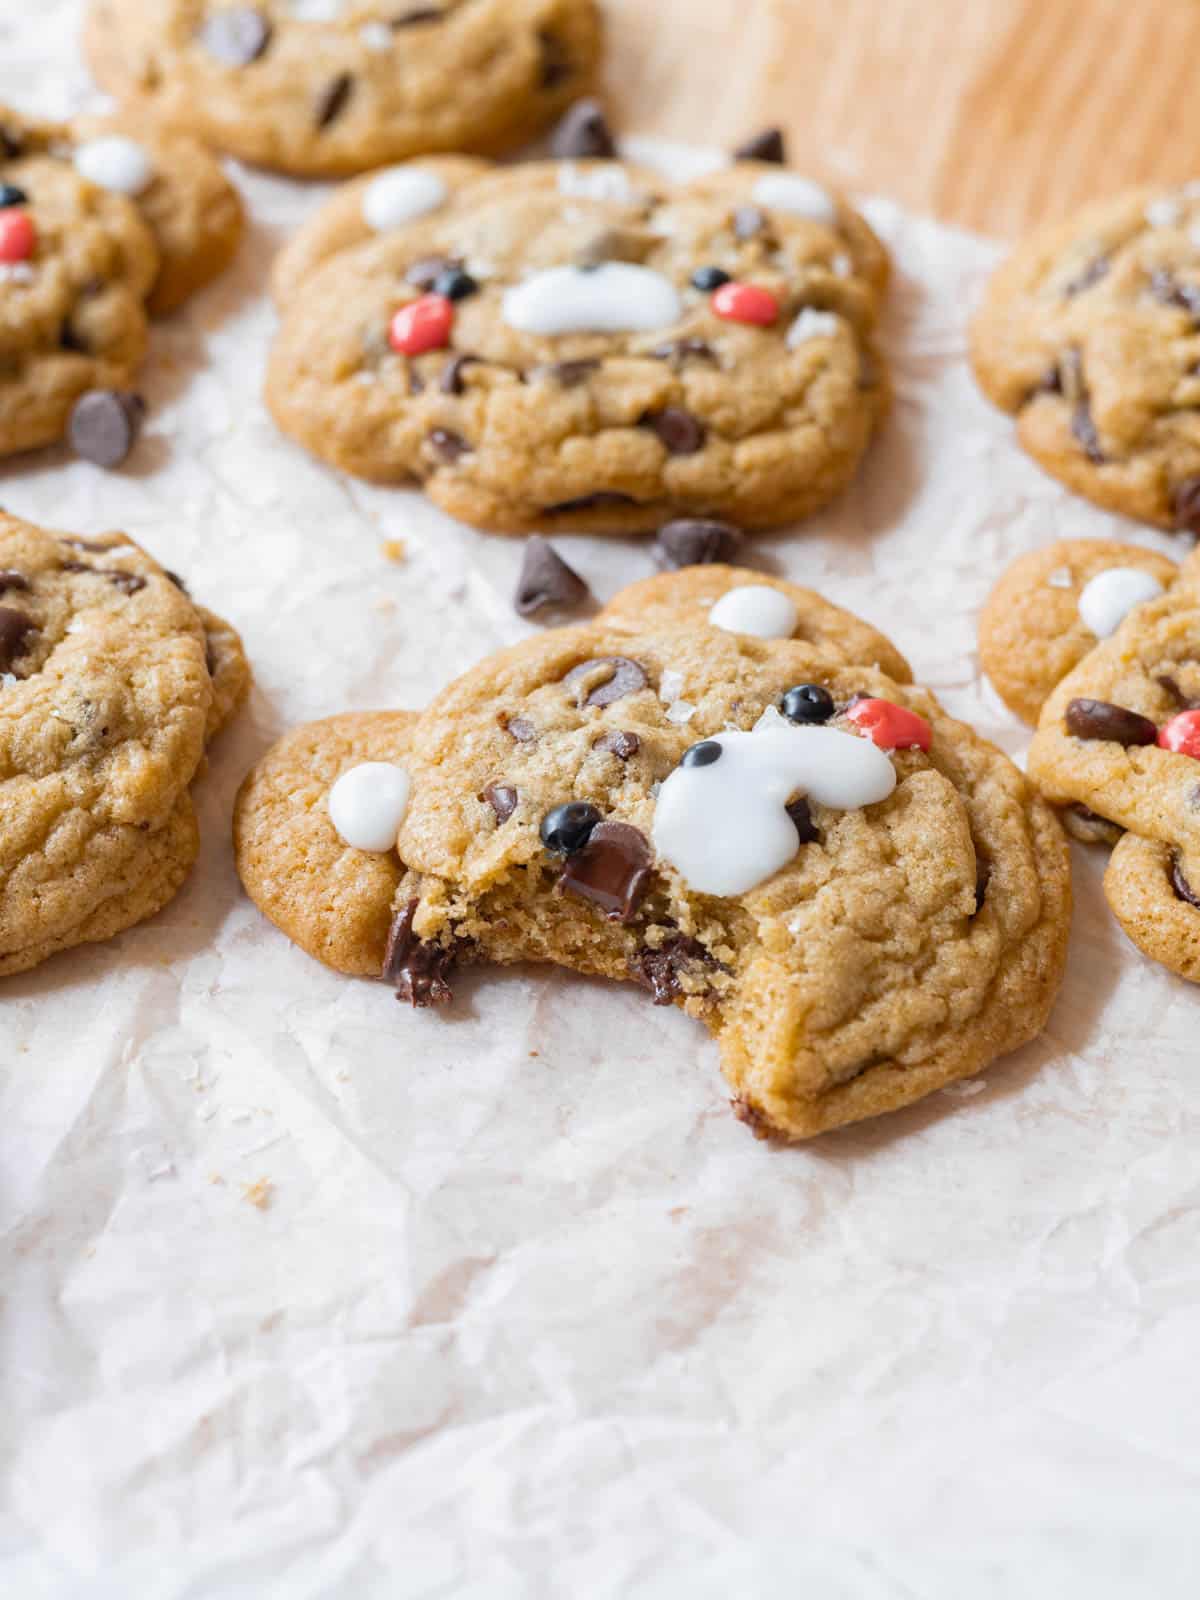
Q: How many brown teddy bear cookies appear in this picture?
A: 4